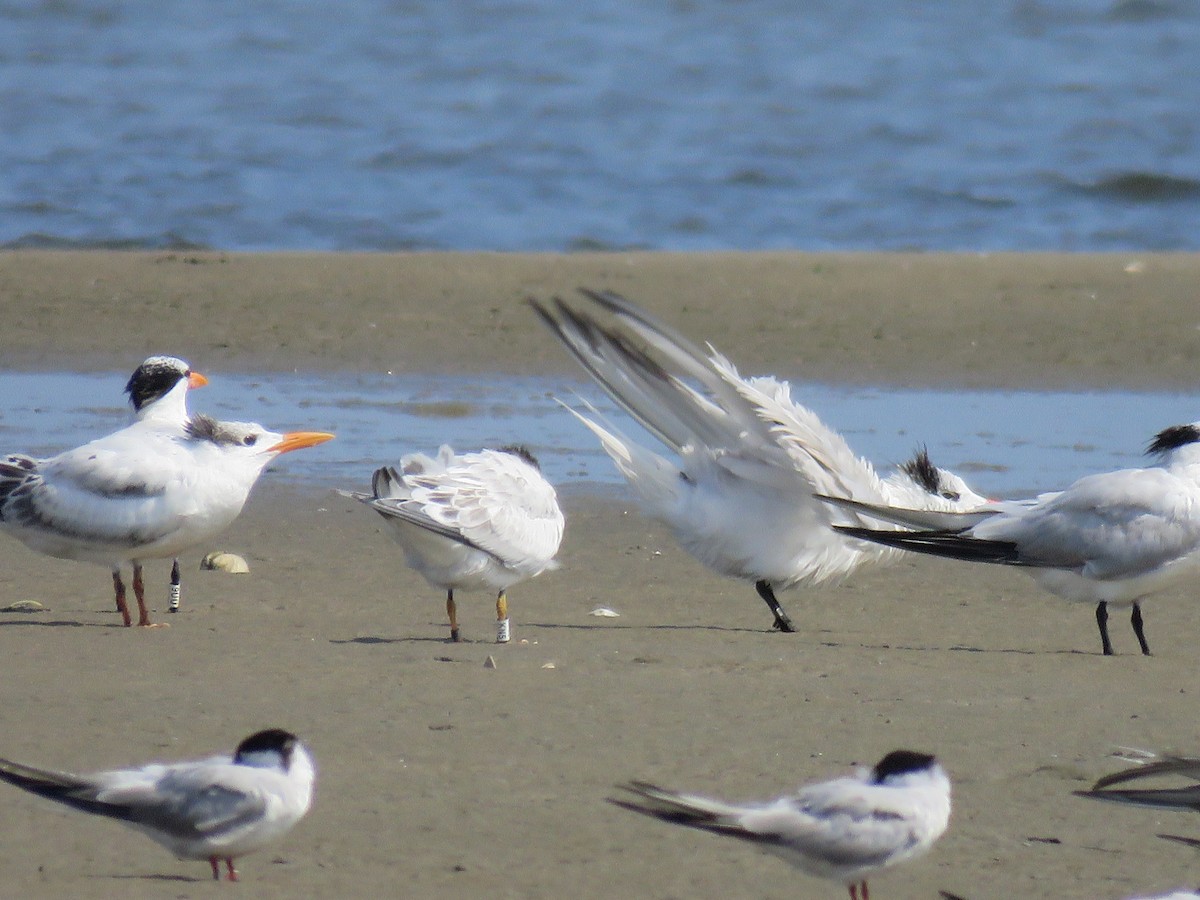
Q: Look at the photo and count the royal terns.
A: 5